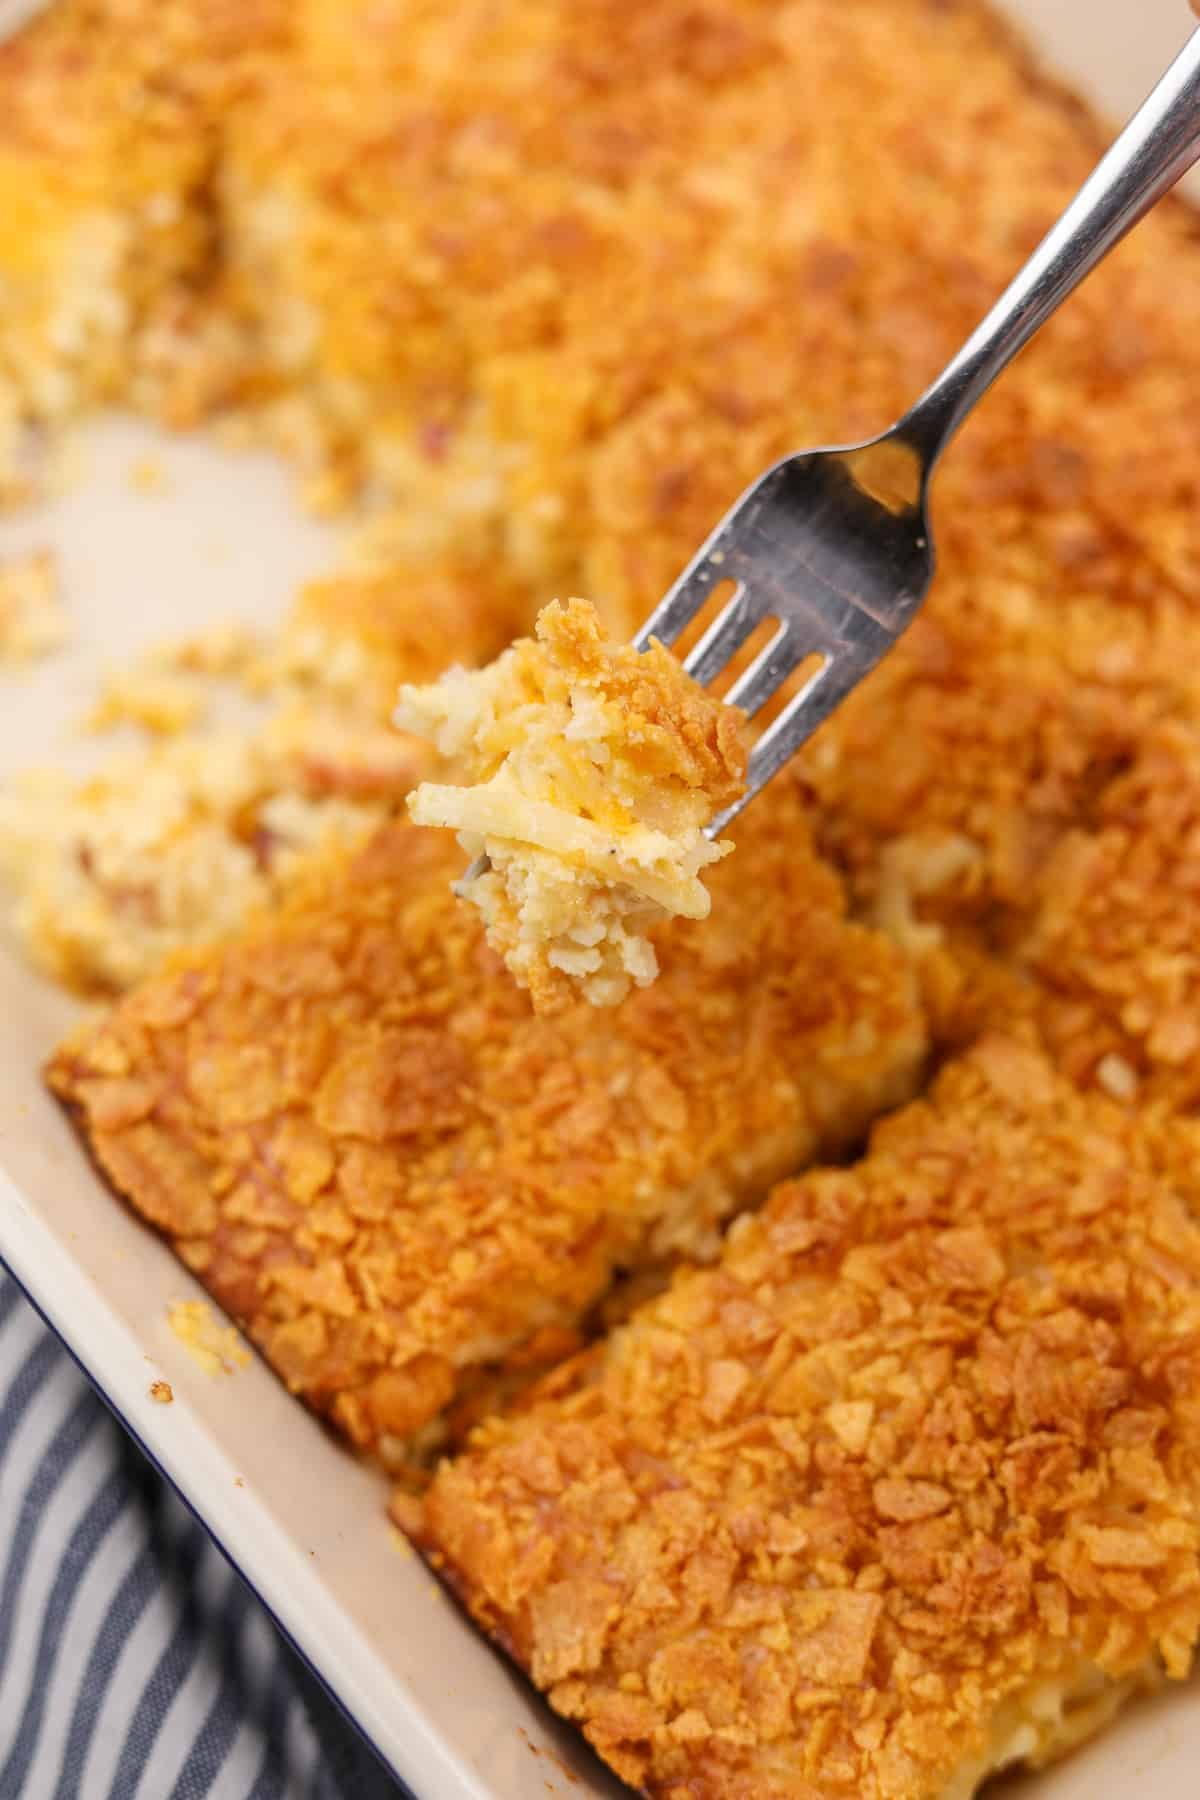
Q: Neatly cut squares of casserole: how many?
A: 2